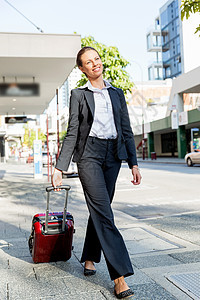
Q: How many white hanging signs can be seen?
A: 2